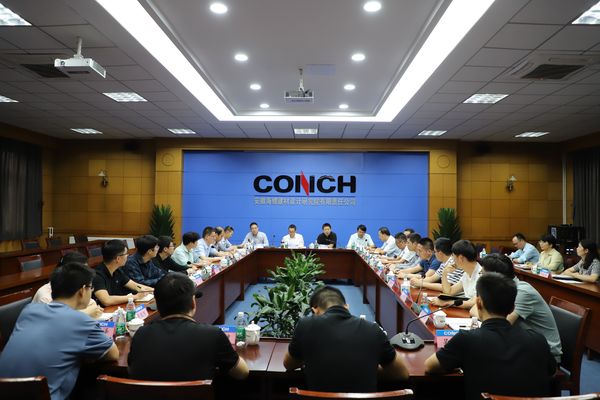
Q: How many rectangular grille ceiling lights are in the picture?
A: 10